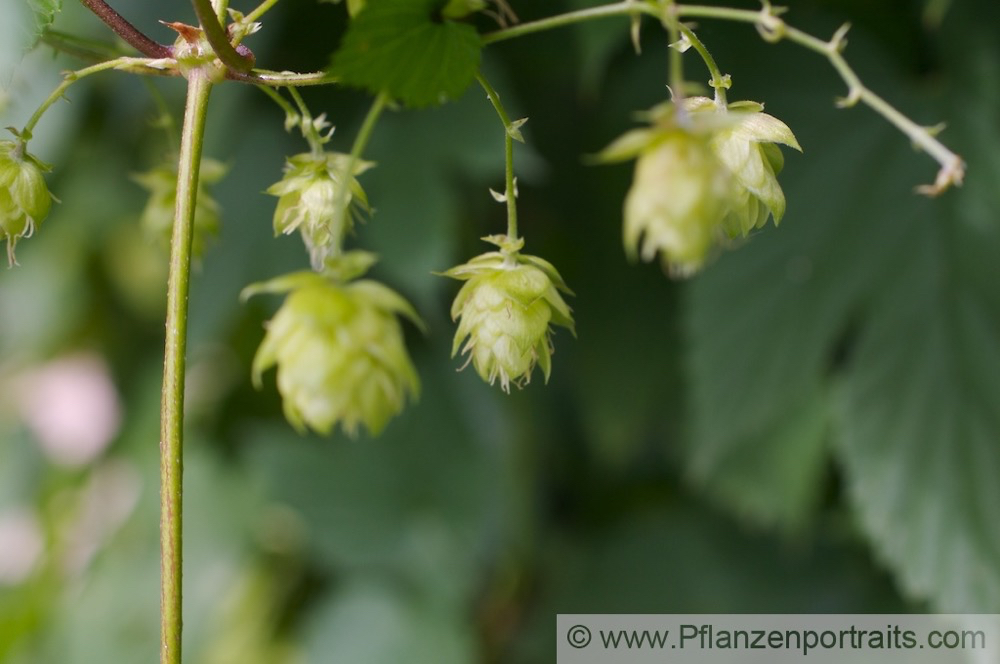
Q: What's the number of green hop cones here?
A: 7